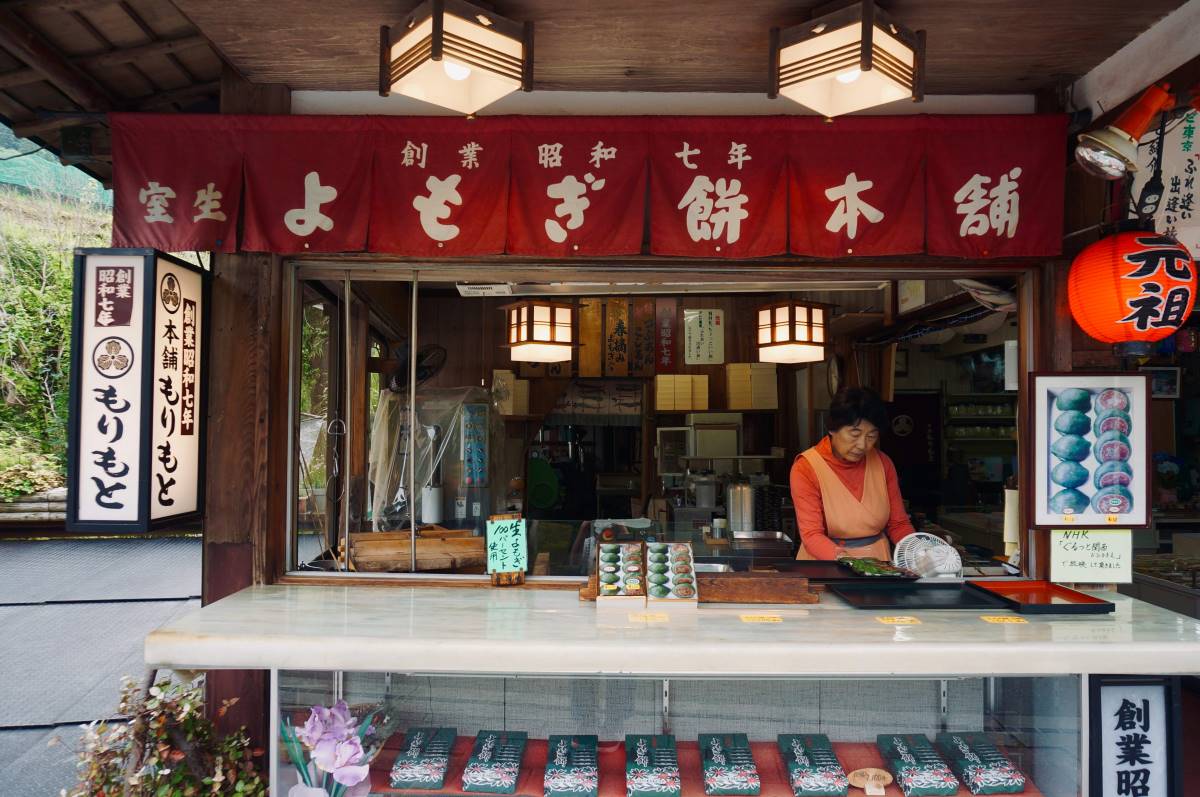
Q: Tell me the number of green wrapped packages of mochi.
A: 8